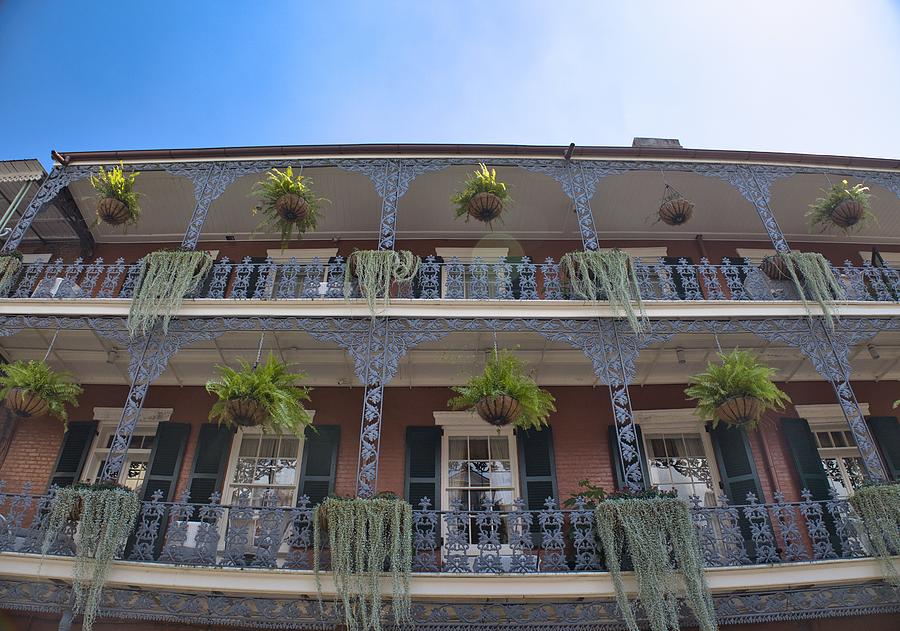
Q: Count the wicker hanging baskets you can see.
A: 9